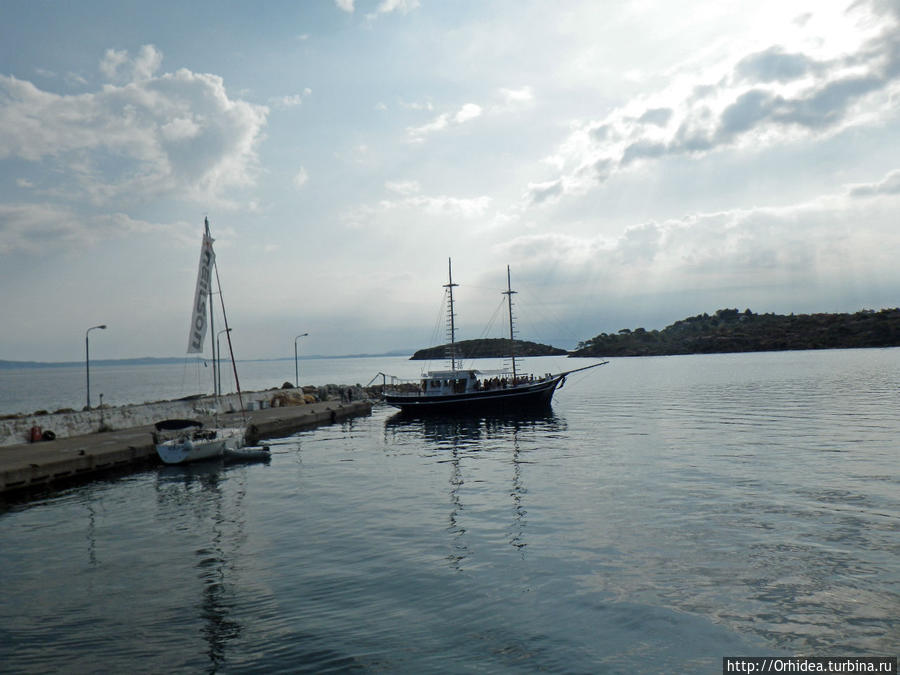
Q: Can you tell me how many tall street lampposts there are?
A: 3